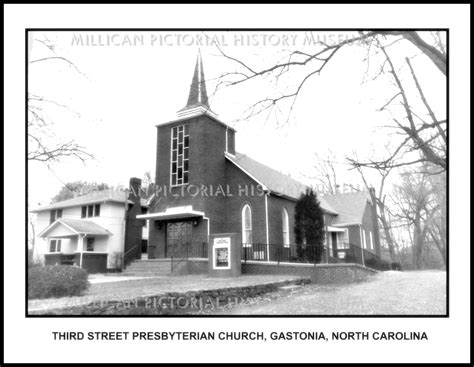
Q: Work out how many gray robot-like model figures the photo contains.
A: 0